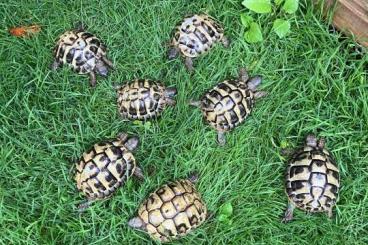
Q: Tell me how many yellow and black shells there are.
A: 7